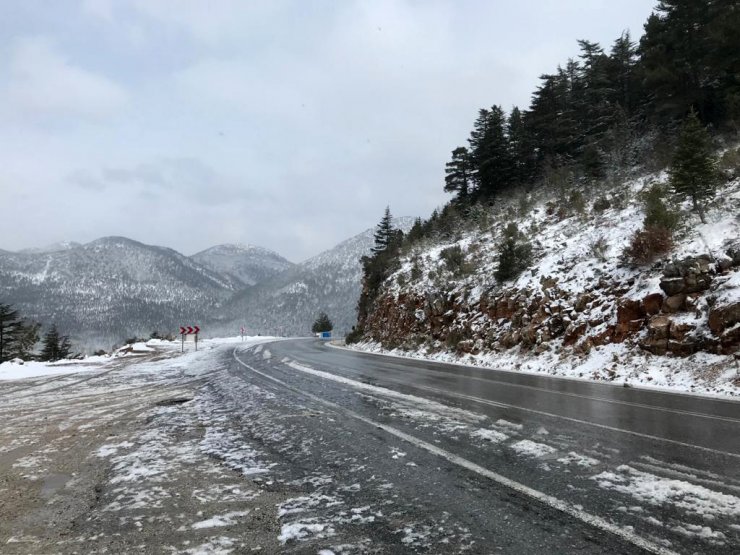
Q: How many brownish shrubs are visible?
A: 1